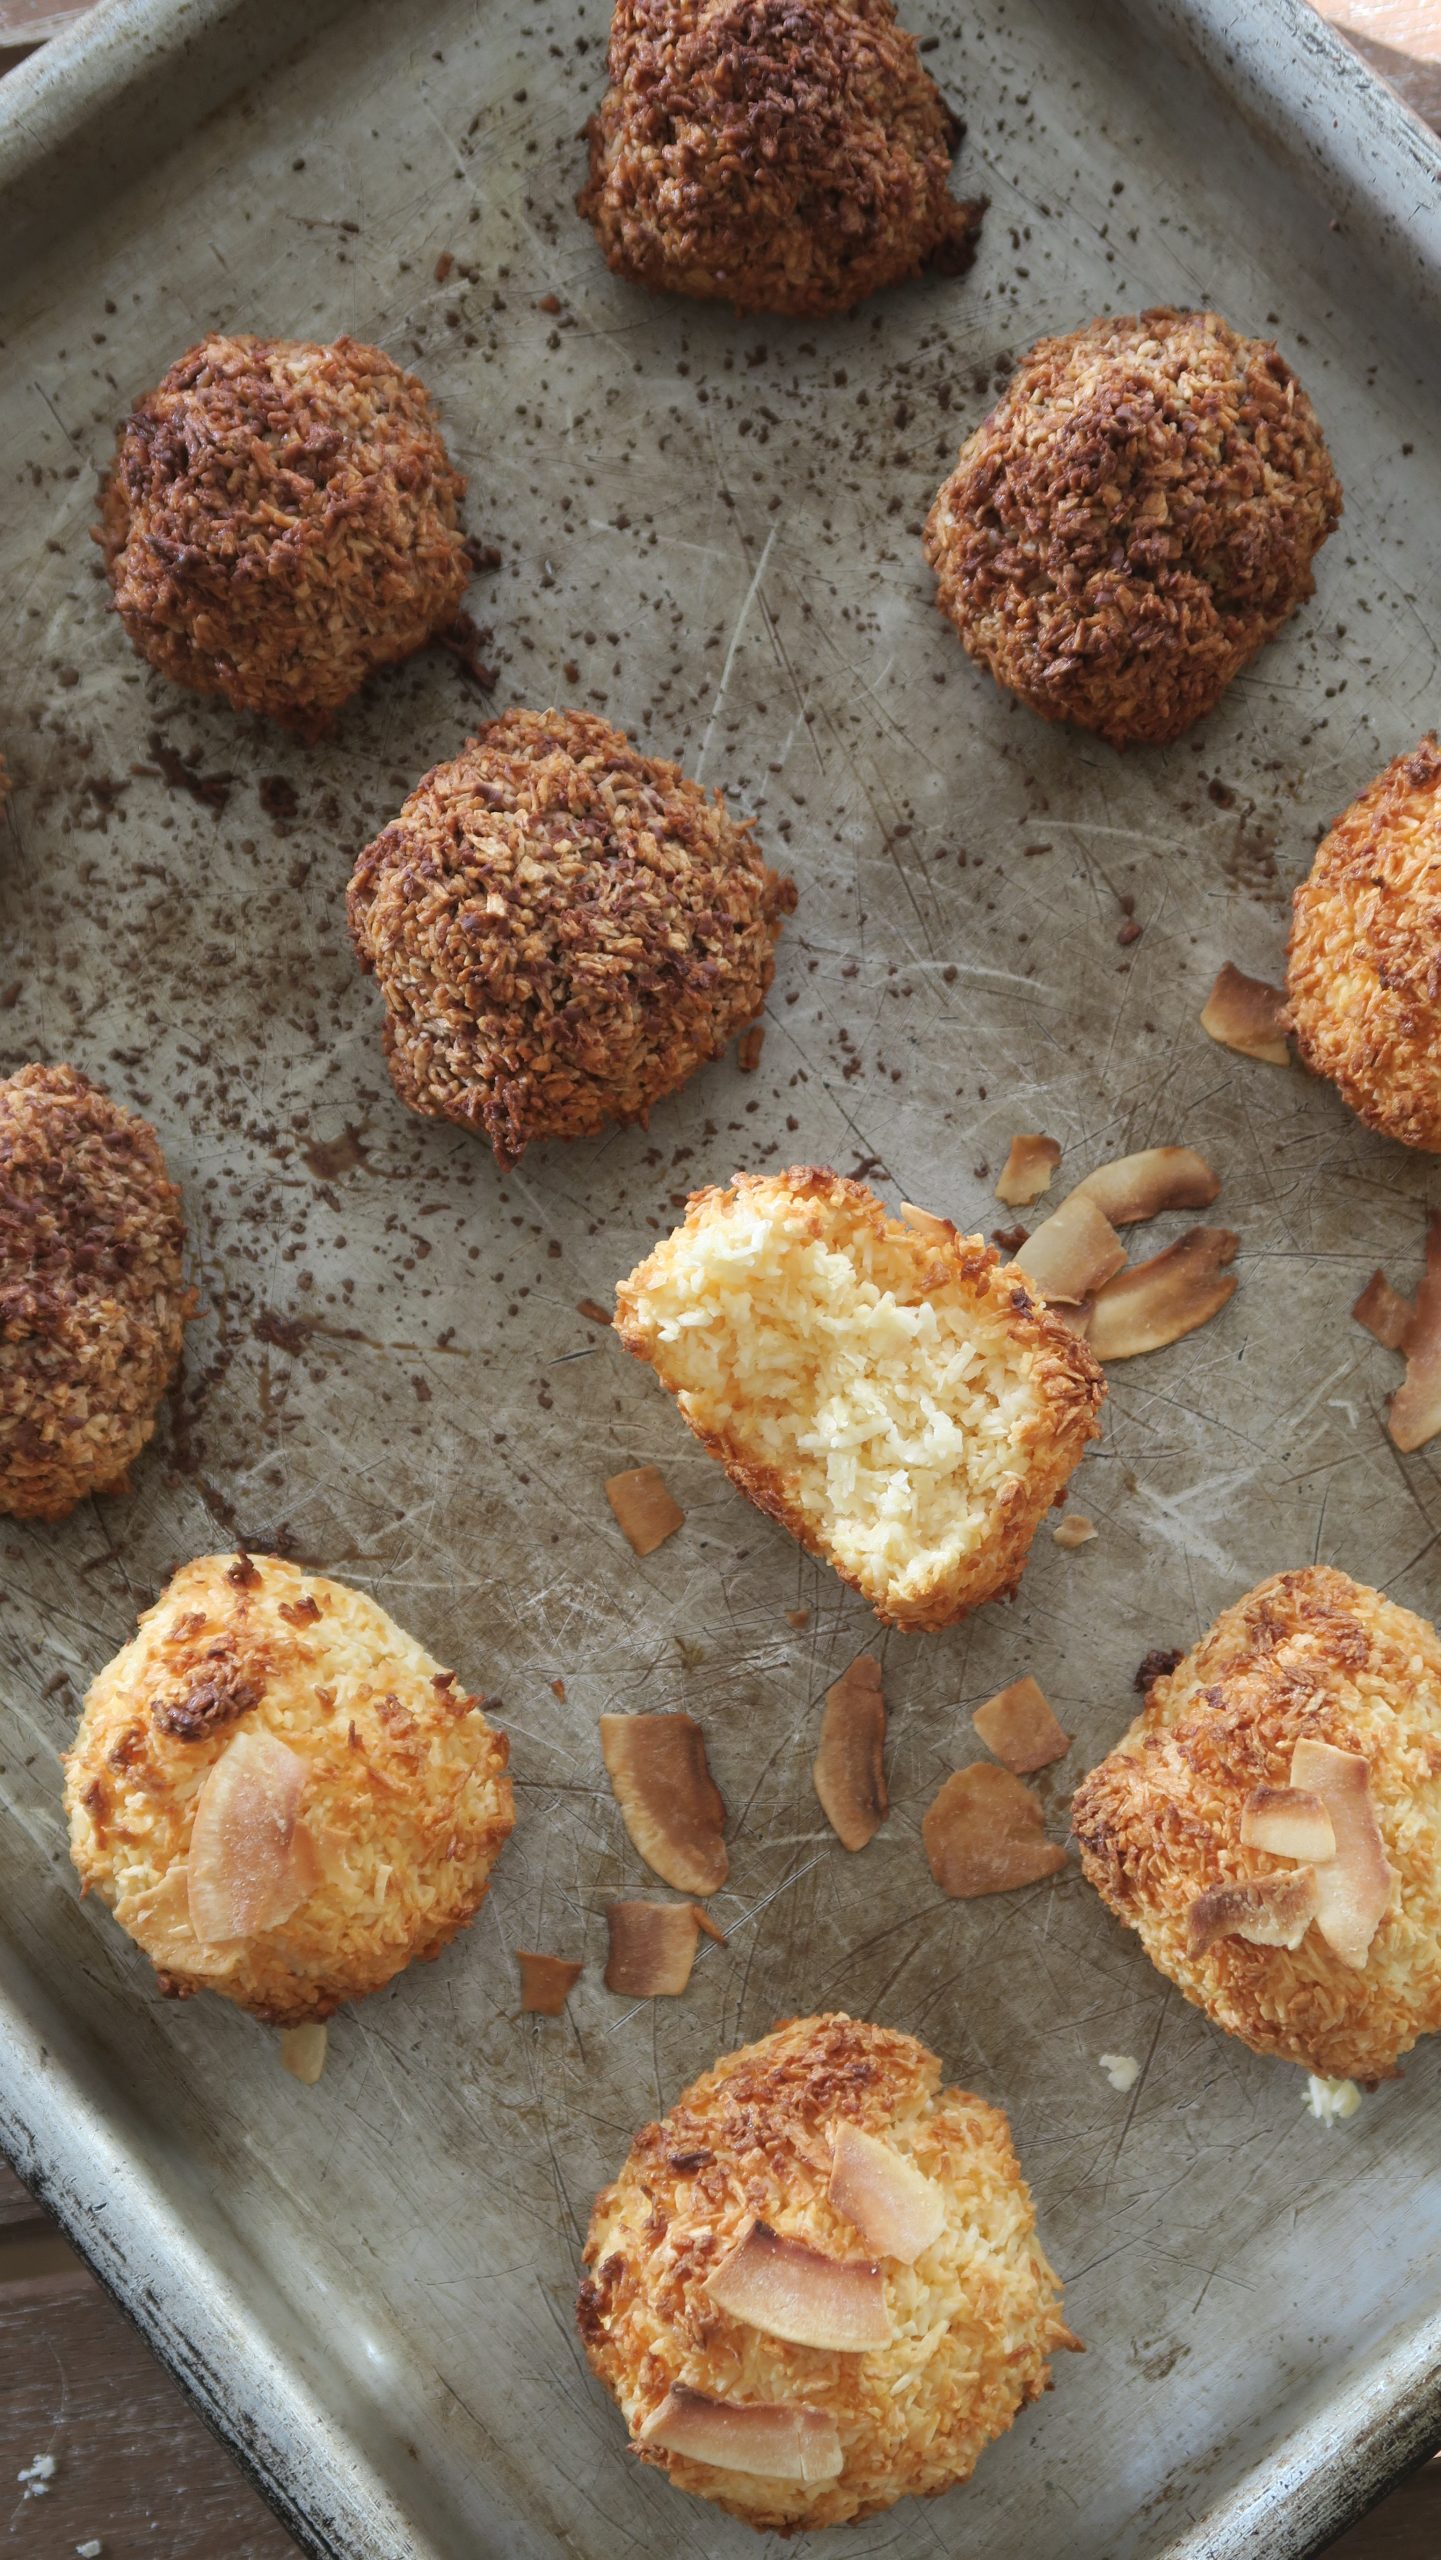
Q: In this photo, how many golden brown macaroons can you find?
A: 5